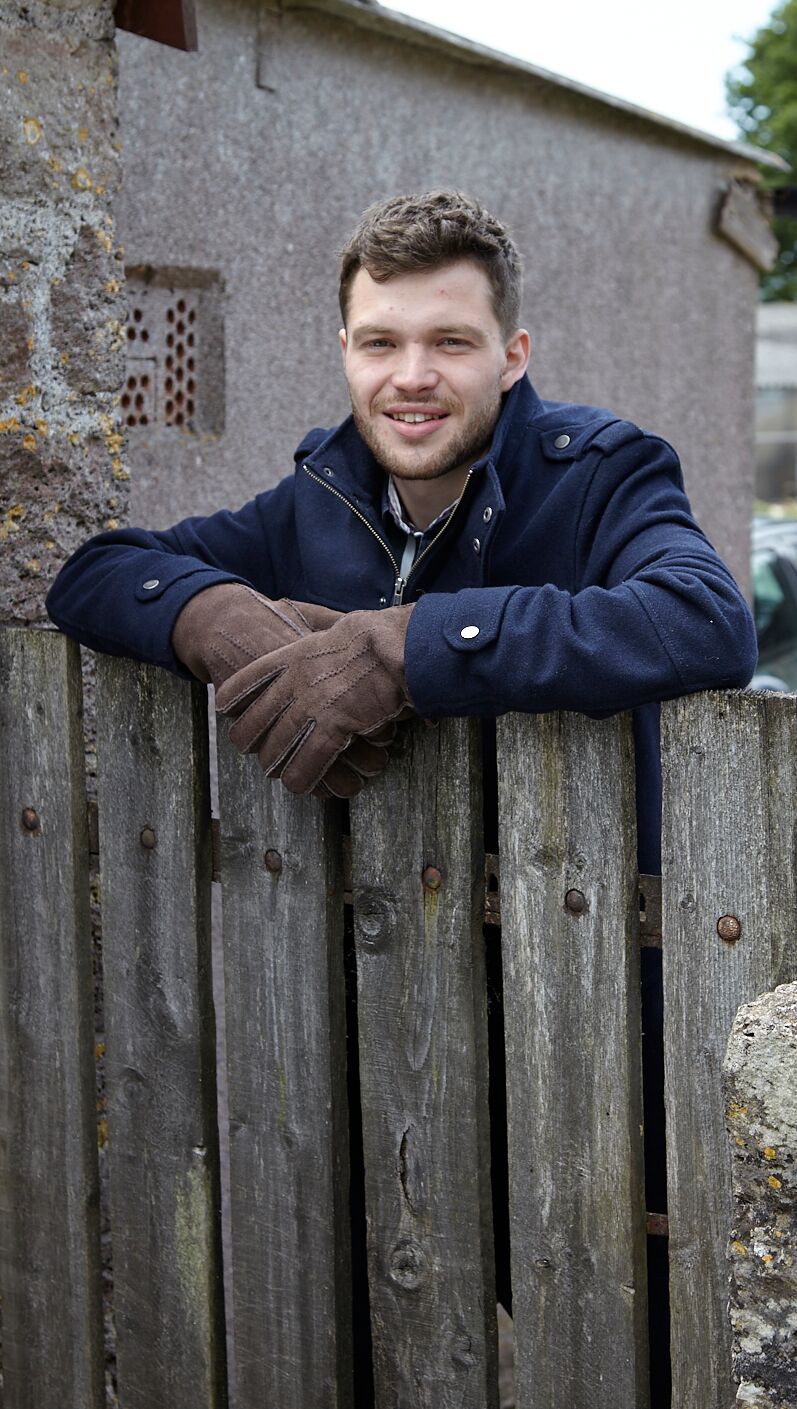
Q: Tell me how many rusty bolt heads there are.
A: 6